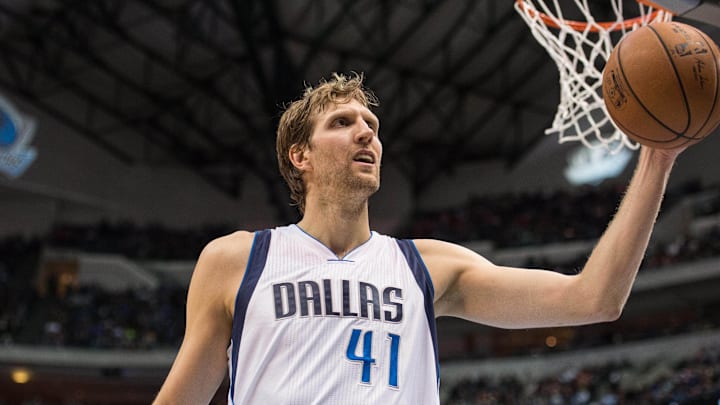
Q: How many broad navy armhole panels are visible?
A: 2